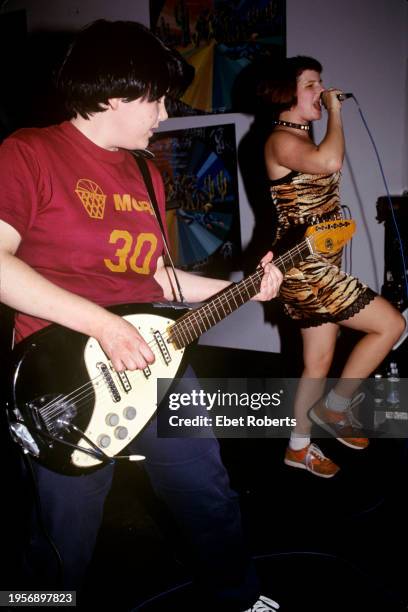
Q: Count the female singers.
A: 1